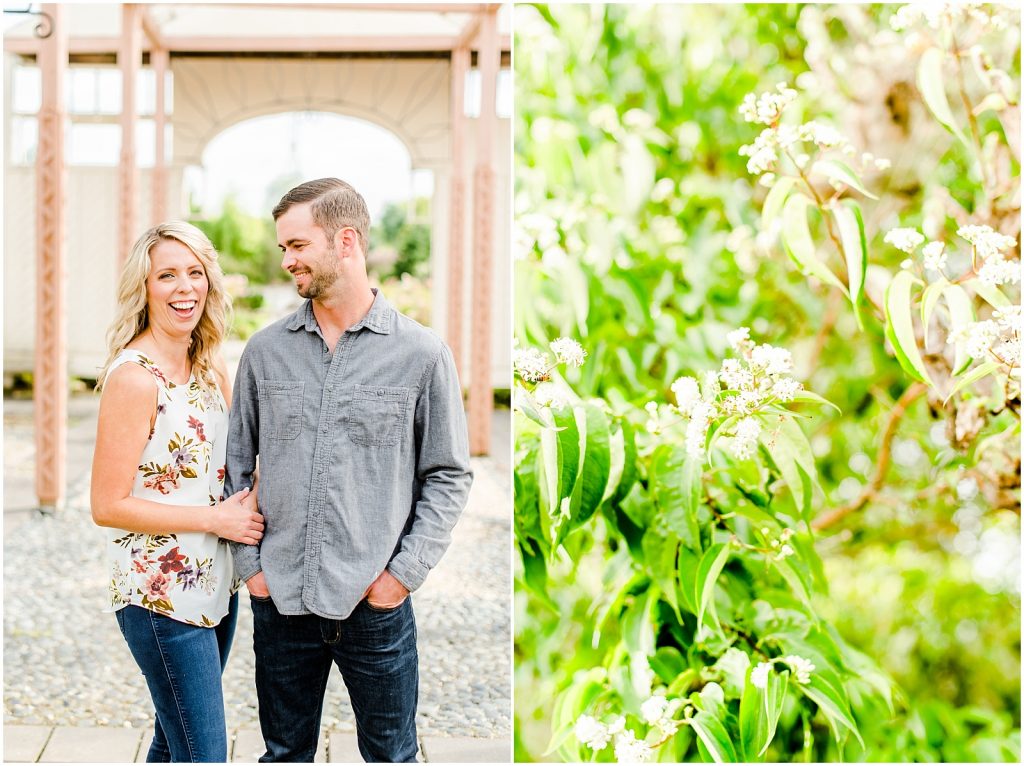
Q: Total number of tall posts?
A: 5